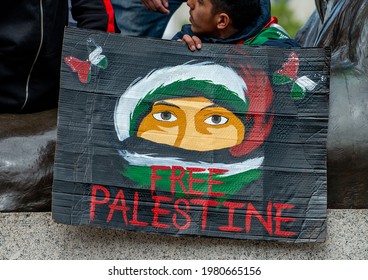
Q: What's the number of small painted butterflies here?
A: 2